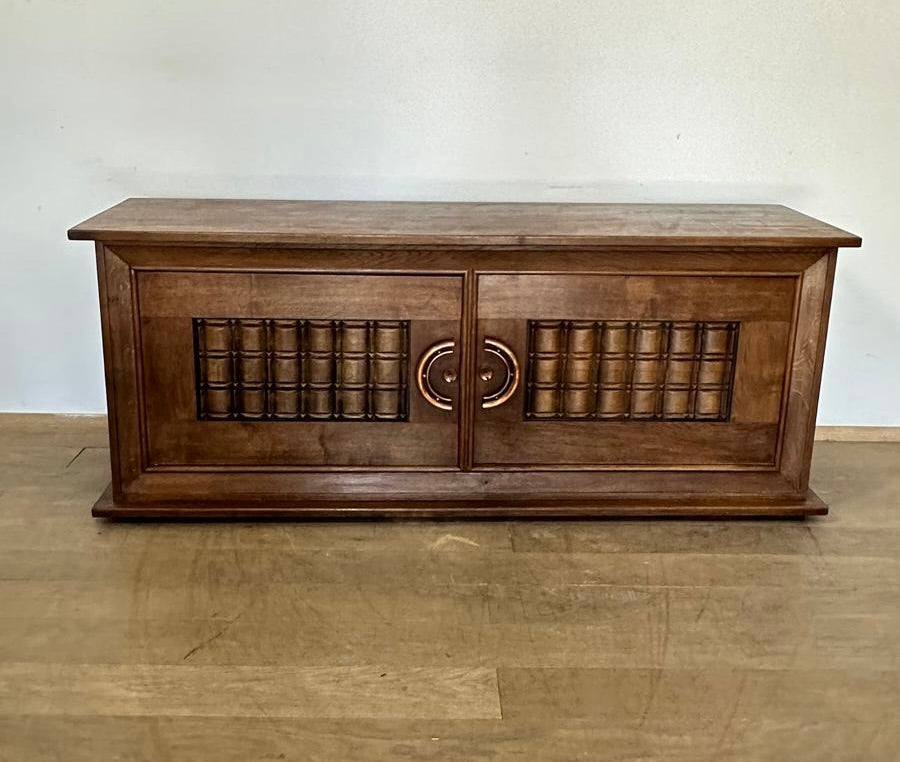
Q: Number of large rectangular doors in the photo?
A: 2